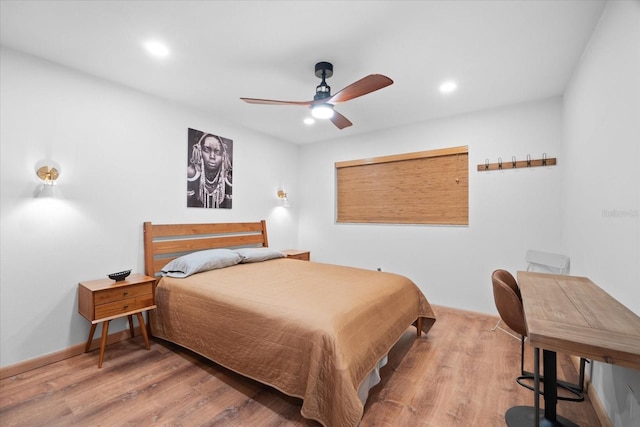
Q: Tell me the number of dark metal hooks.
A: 5